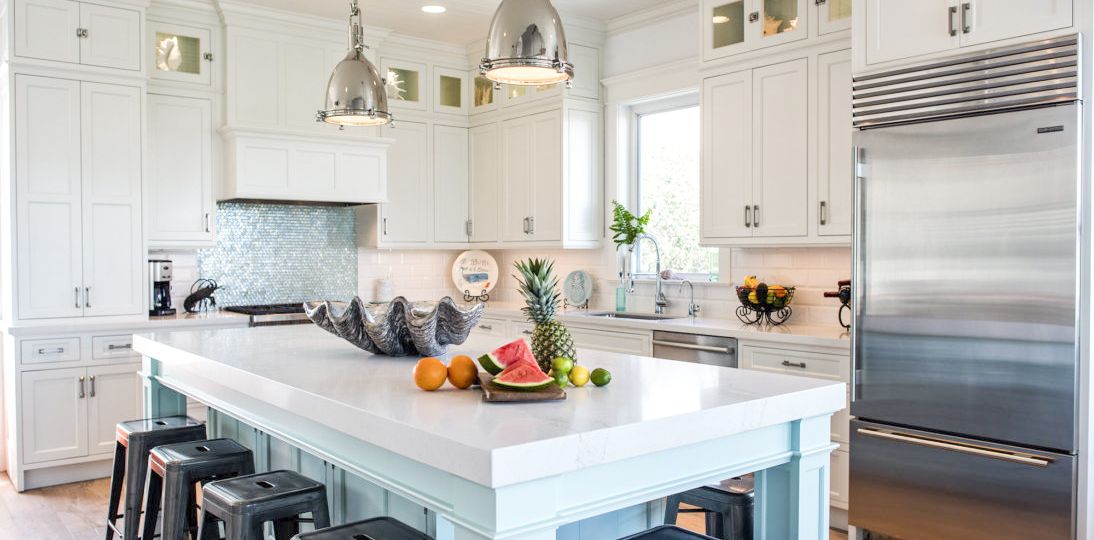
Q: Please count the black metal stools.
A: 6